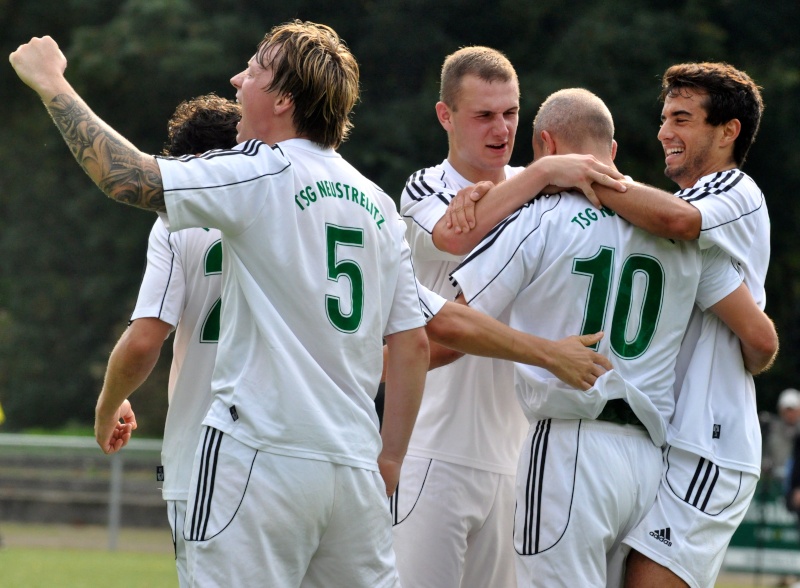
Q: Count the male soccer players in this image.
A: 5